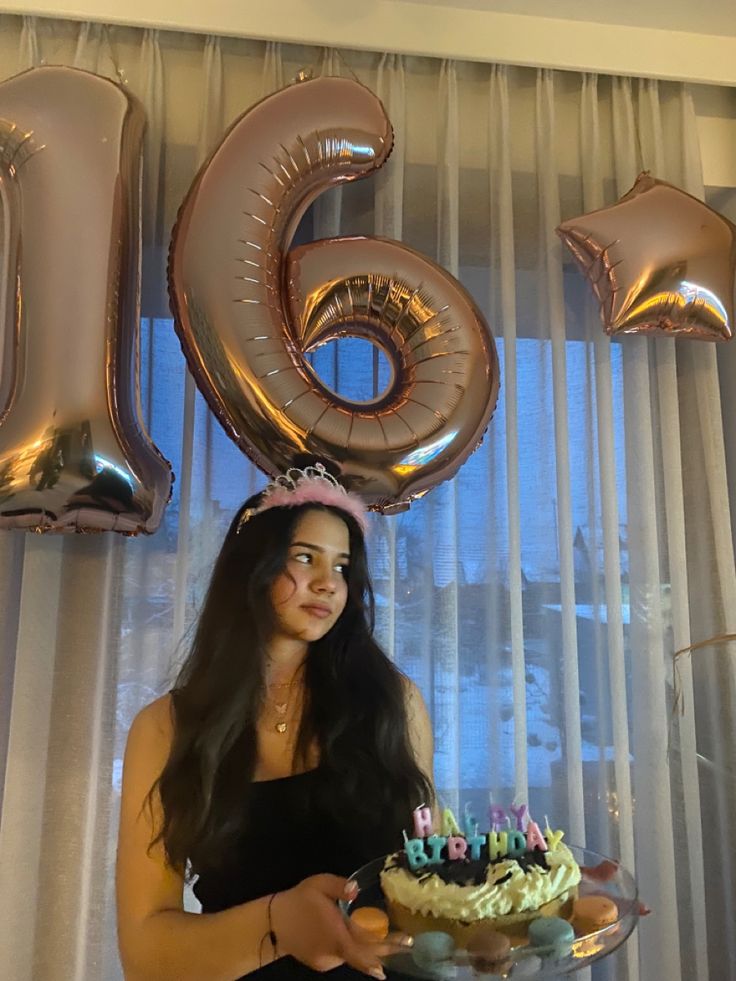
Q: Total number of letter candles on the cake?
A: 13